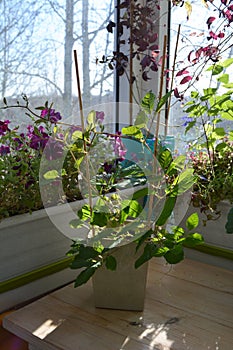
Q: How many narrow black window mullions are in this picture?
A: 2